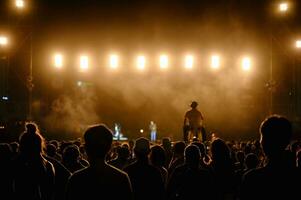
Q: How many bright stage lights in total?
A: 12